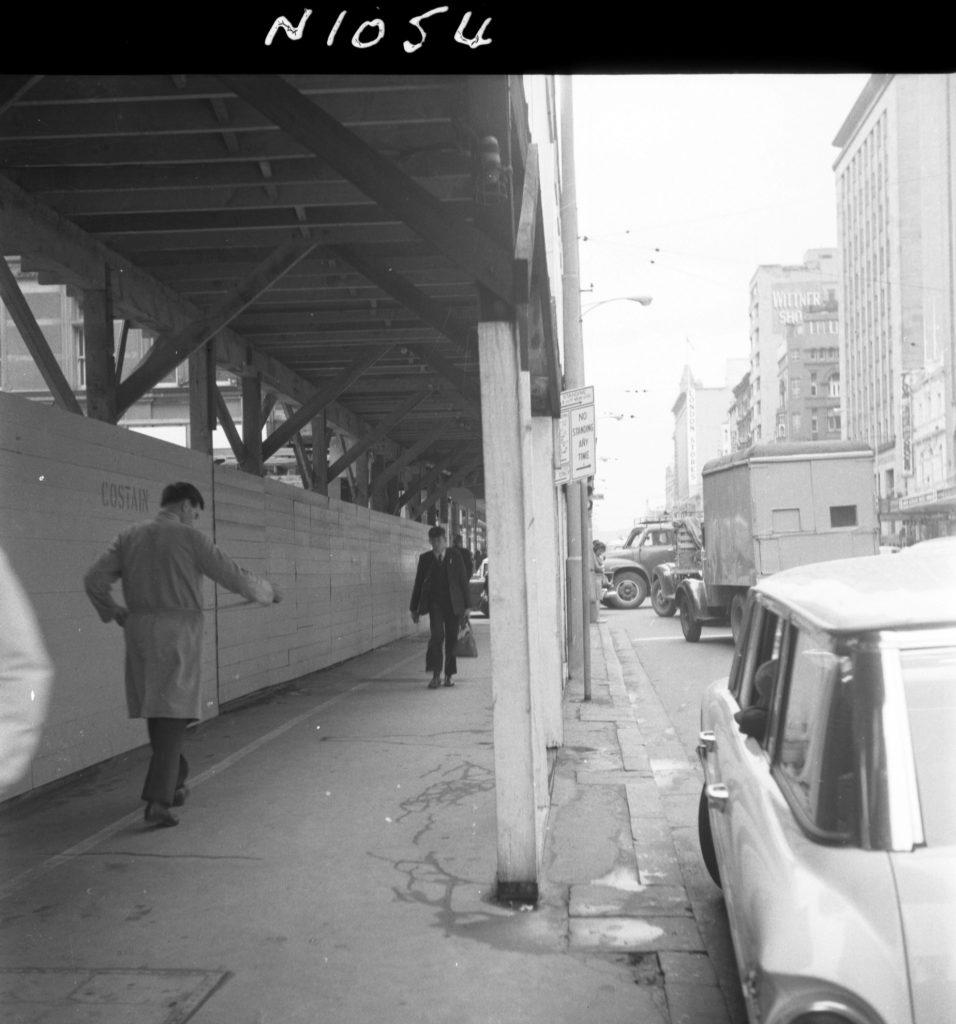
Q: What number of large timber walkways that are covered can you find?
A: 1